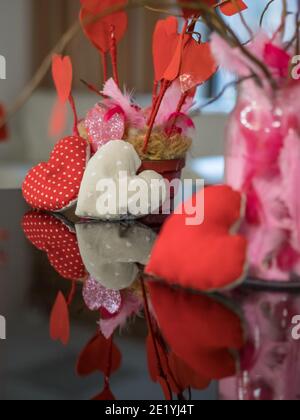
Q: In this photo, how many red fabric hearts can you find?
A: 2